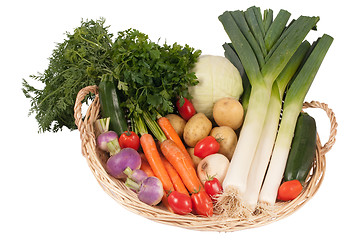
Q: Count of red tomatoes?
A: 7